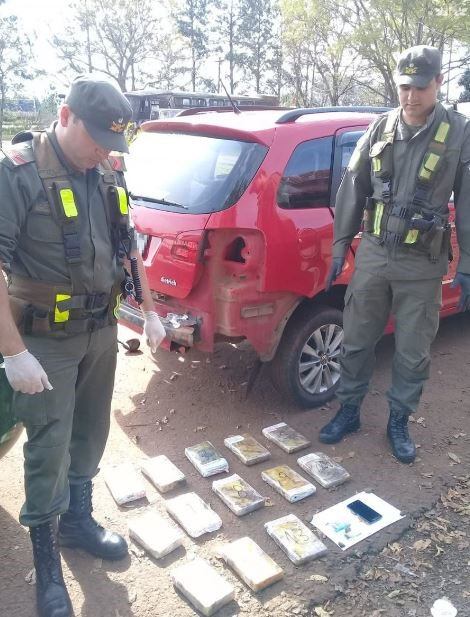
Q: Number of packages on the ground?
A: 13